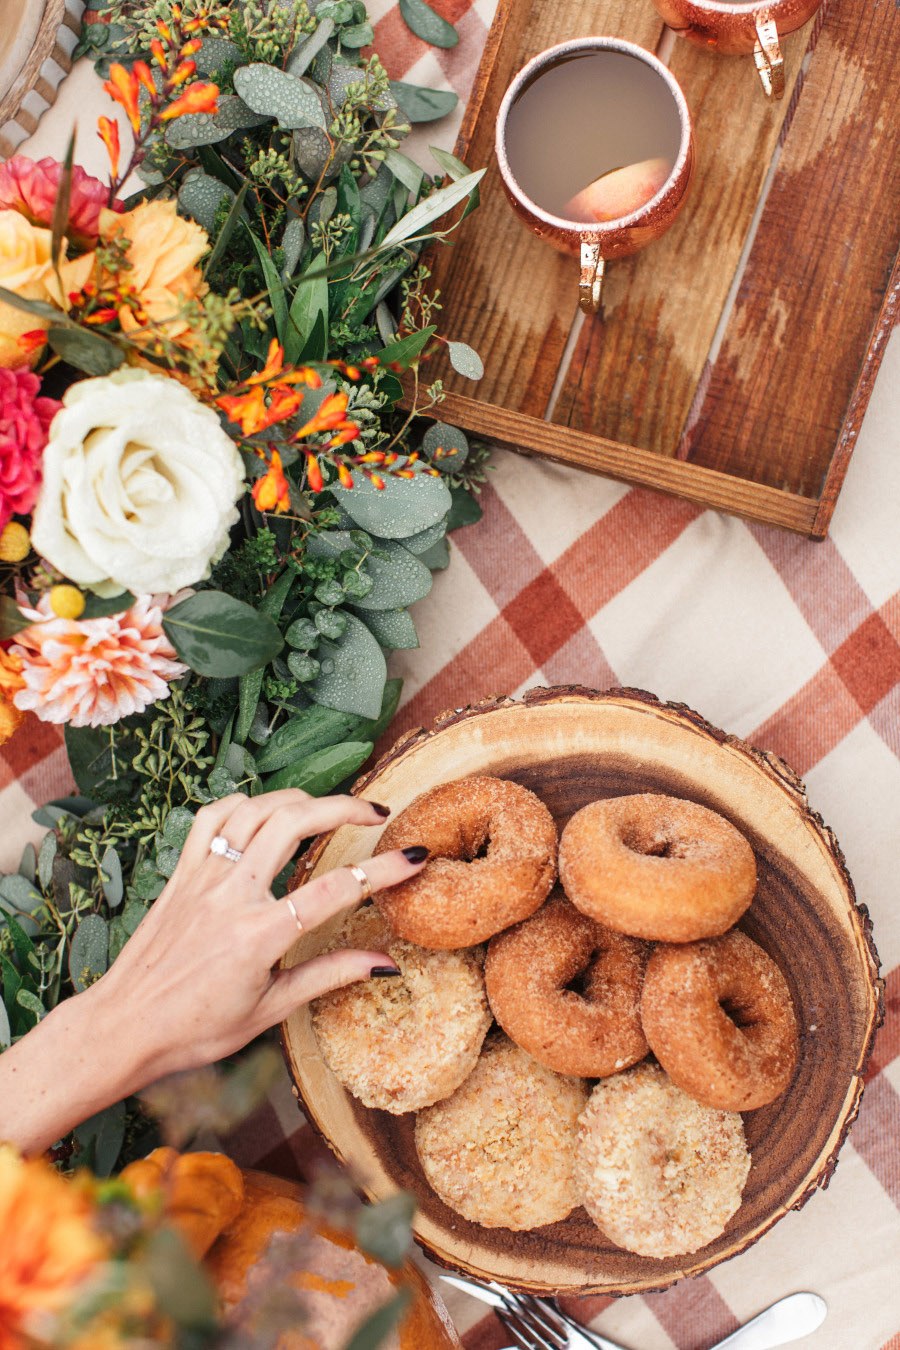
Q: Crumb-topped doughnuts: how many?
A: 3